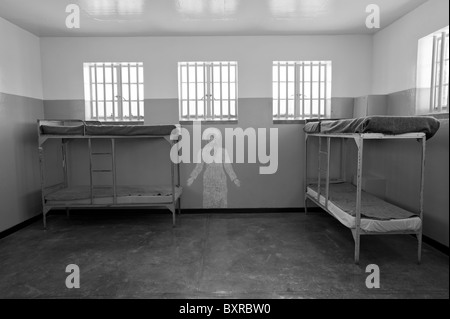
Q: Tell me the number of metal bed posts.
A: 8